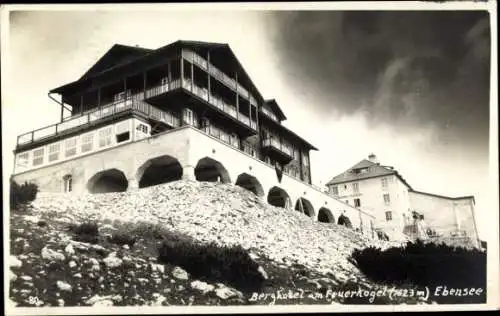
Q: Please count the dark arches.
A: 8